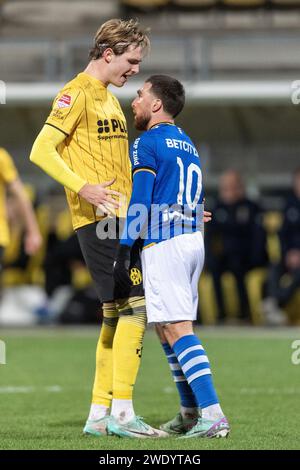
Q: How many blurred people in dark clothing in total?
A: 2